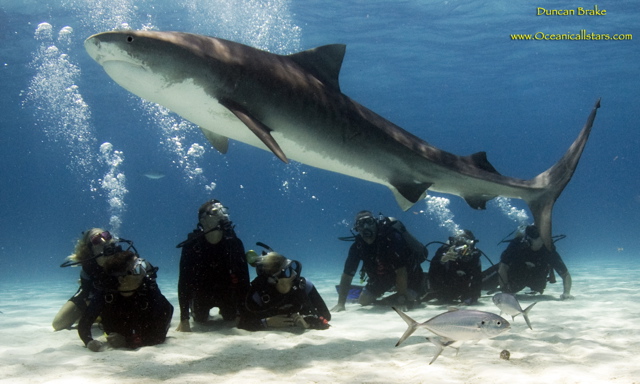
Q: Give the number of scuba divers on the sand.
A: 7